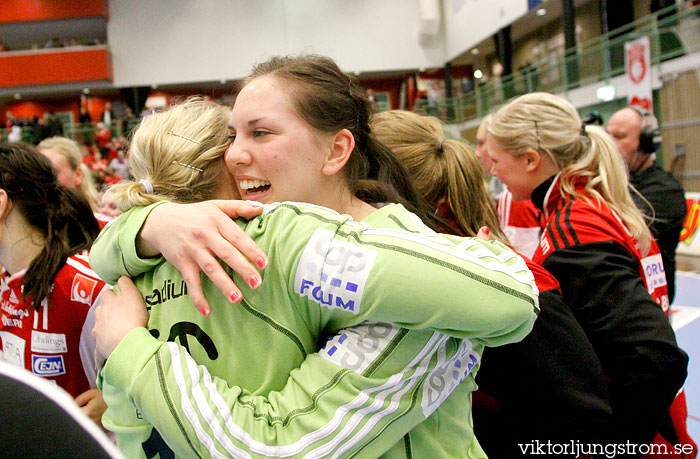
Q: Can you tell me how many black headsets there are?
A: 1